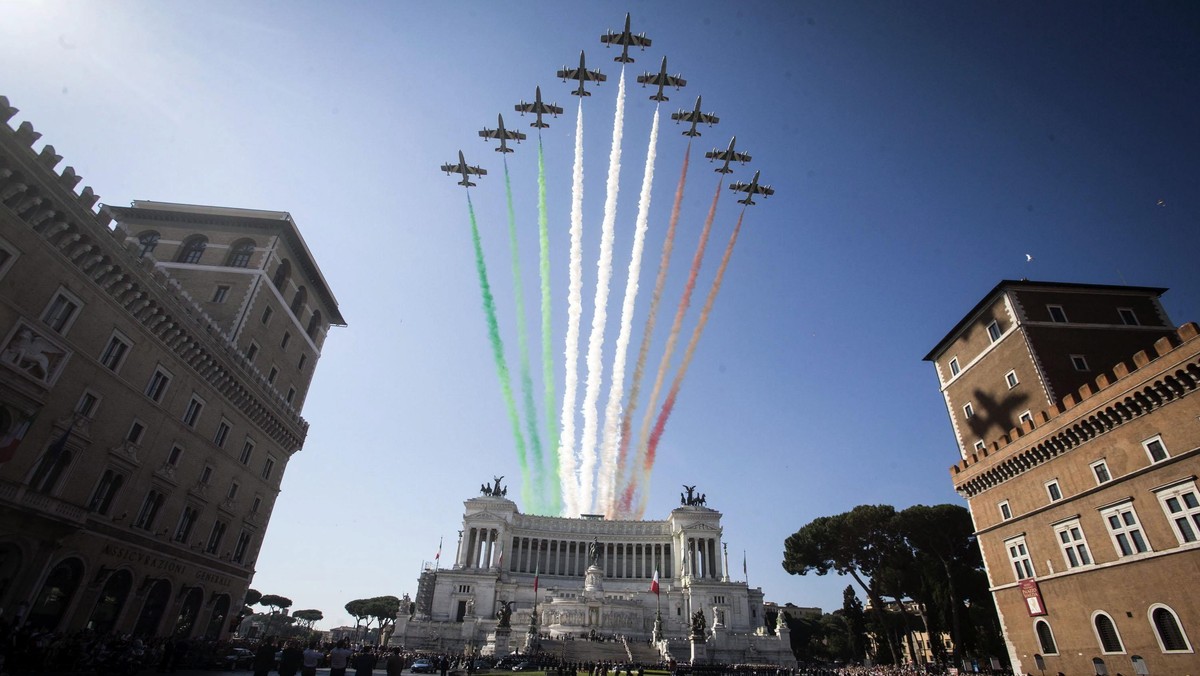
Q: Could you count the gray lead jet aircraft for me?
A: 1